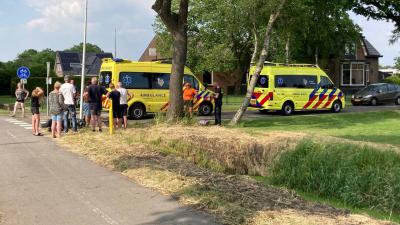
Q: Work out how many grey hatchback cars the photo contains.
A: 1